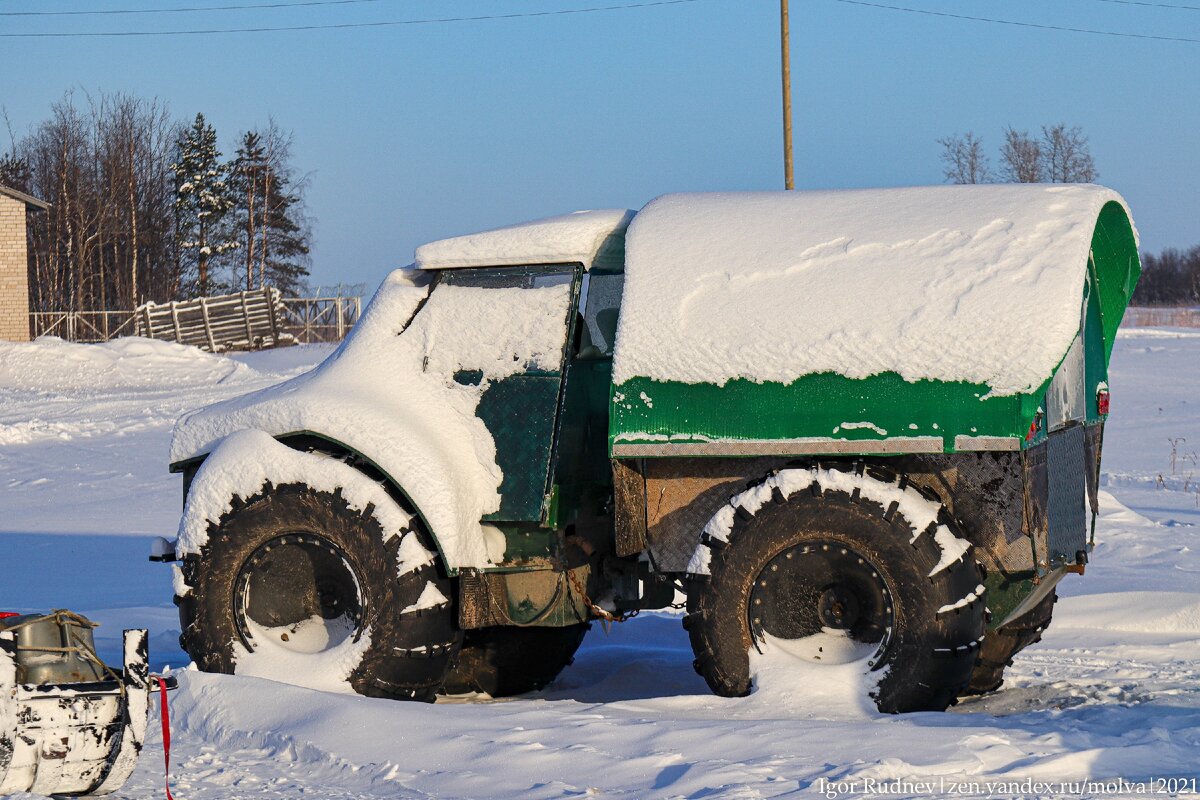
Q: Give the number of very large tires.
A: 4